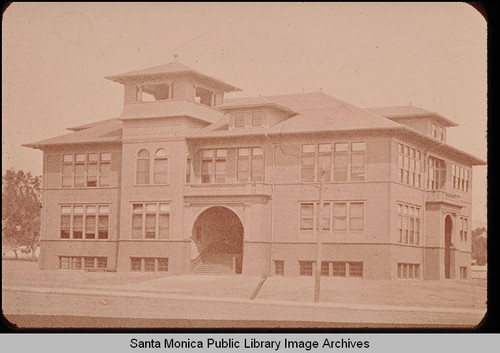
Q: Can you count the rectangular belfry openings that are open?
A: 2